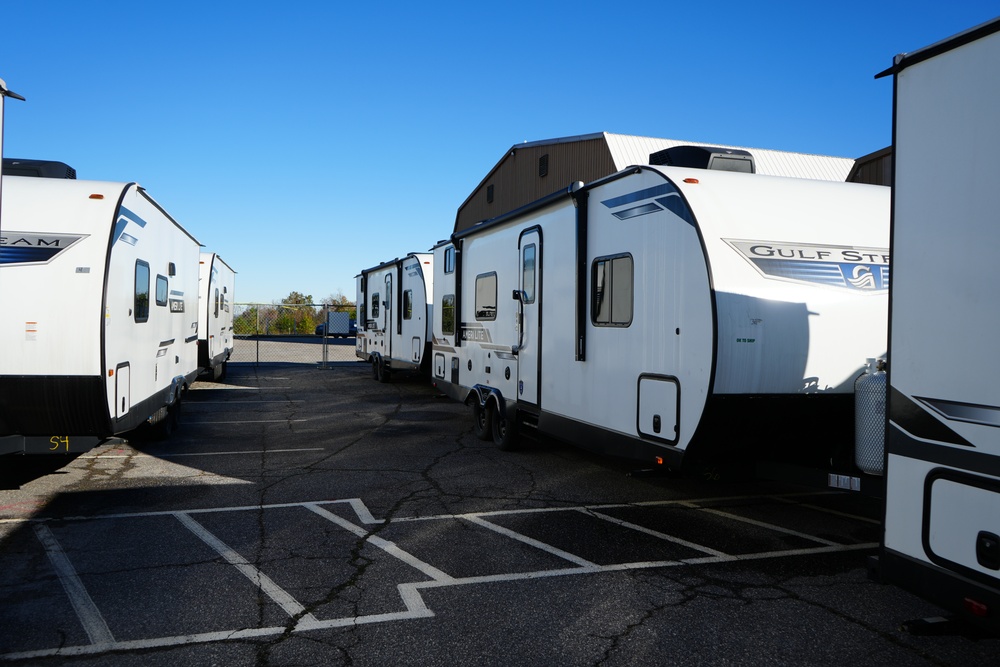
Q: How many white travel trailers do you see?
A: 5